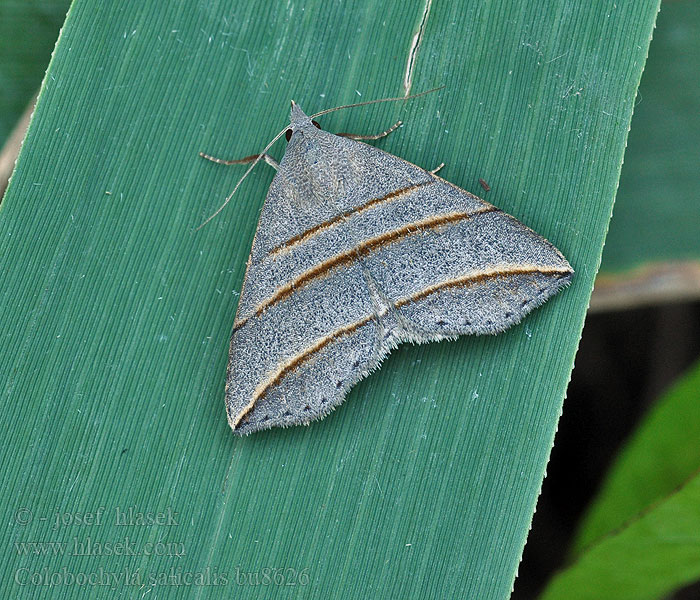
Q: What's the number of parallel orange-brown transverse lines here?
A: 3